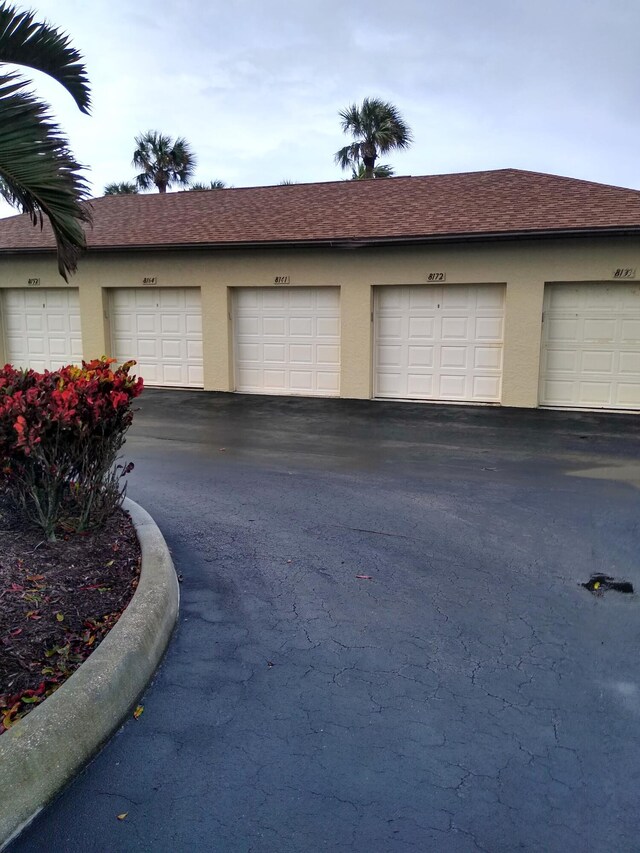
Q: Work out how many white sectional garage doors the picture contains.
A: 5